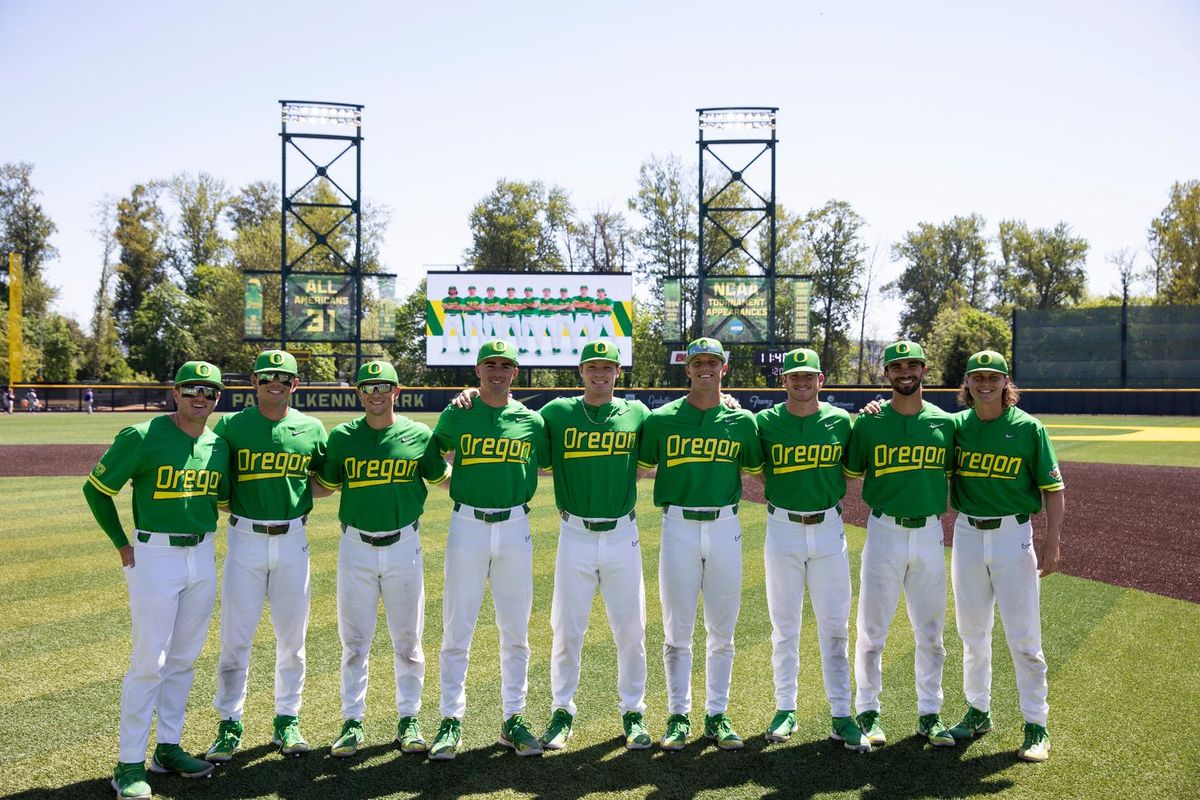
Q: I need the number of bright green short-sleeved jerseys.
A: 9